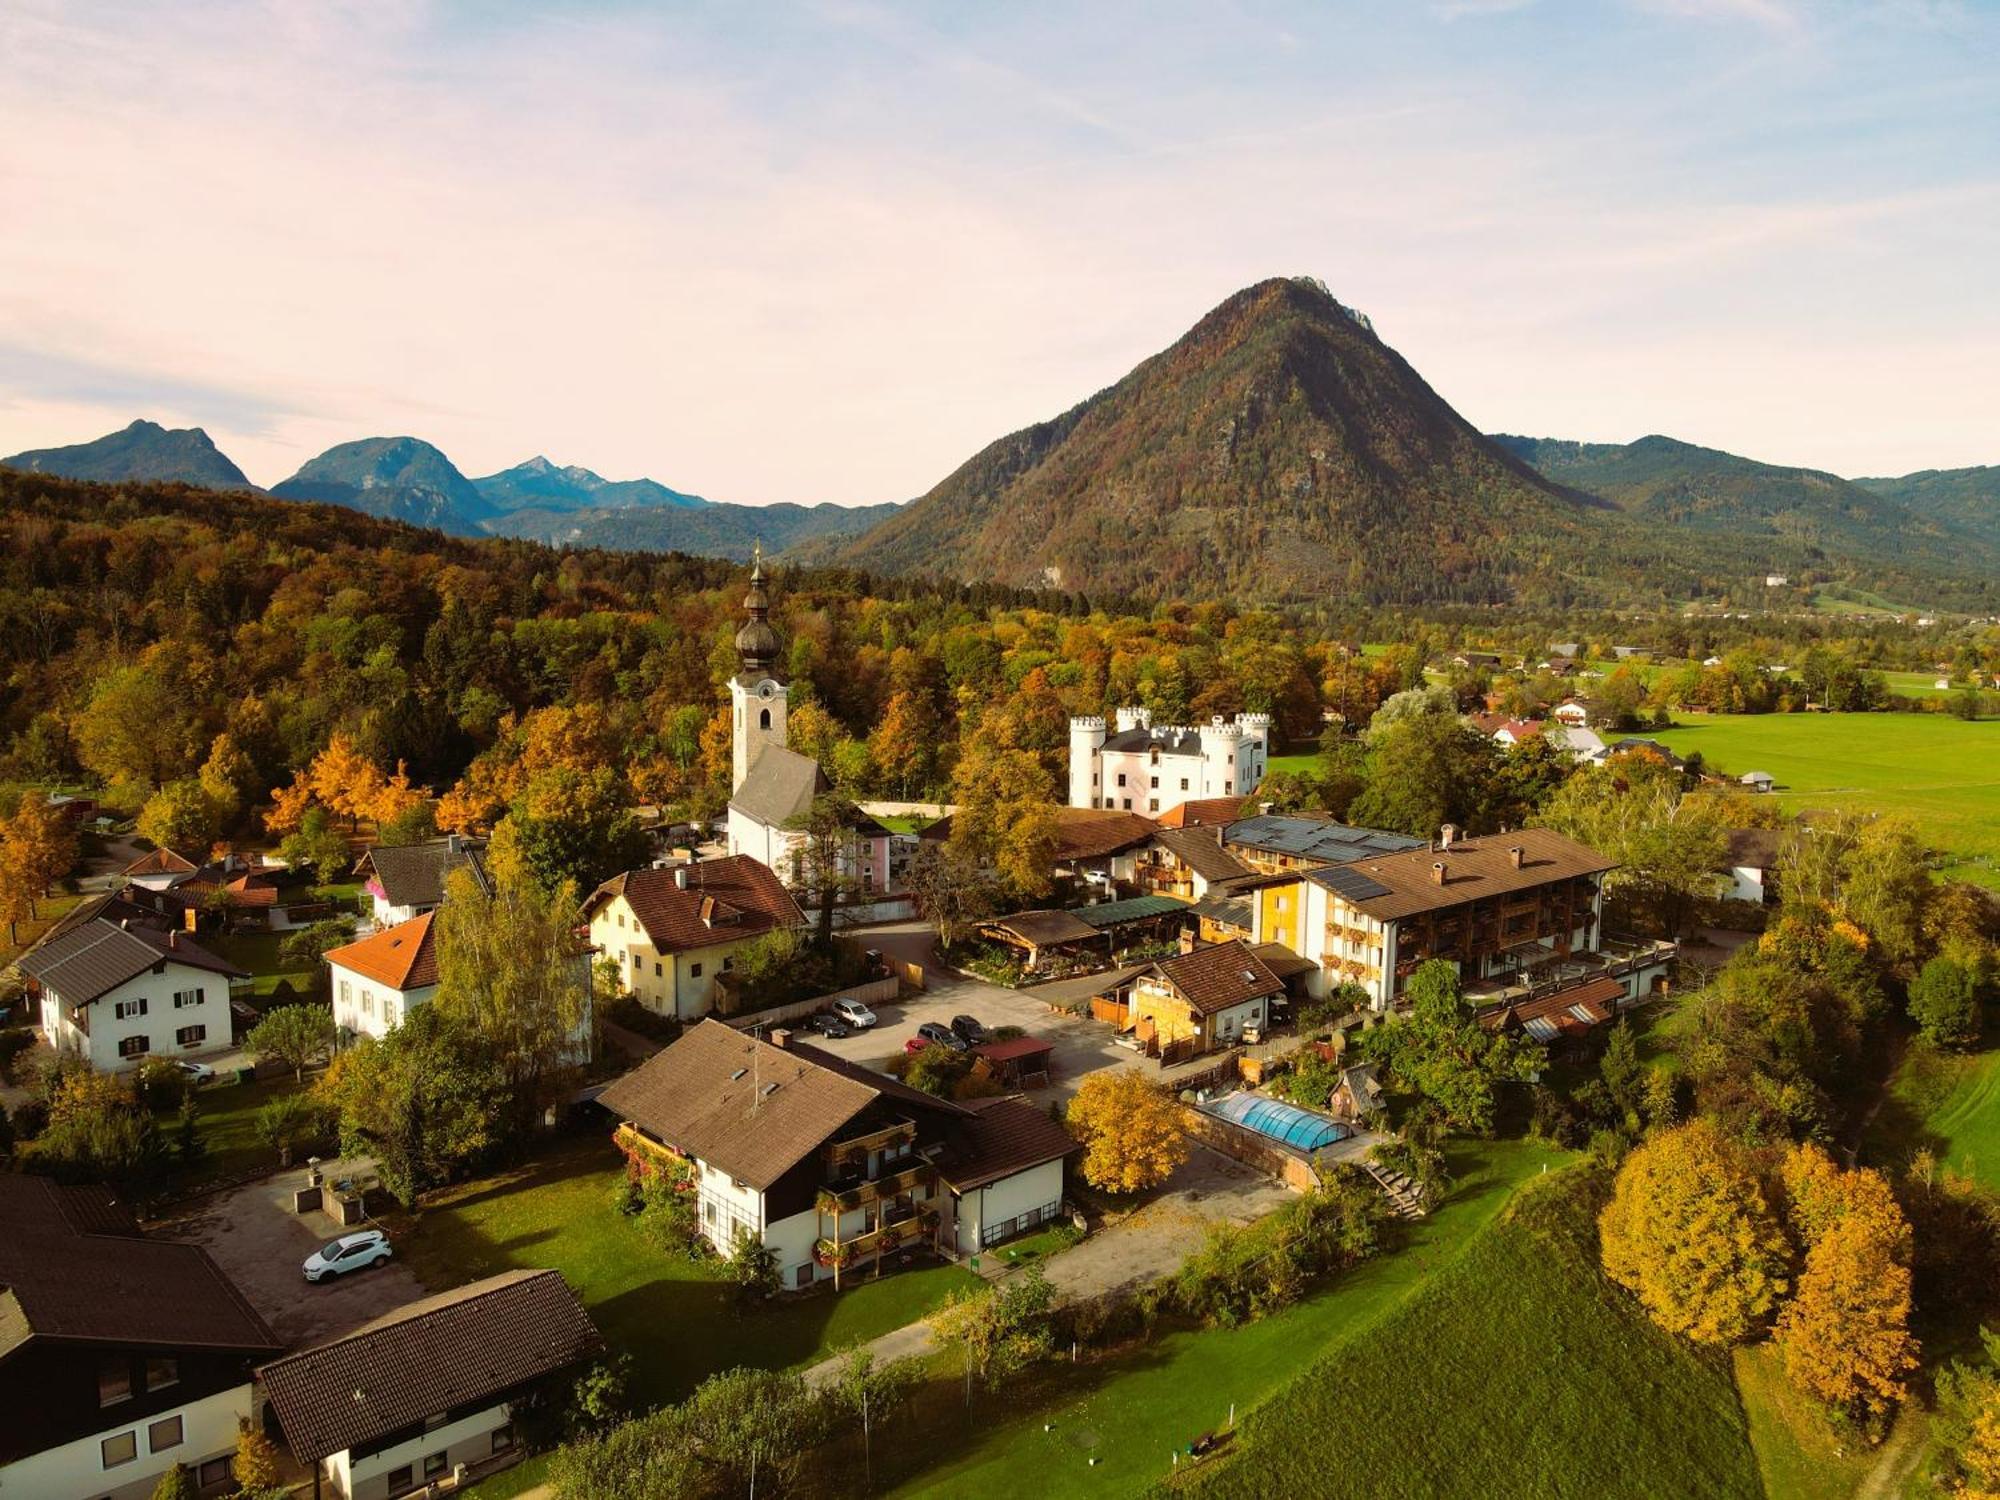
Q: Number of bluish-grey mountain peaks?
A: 3